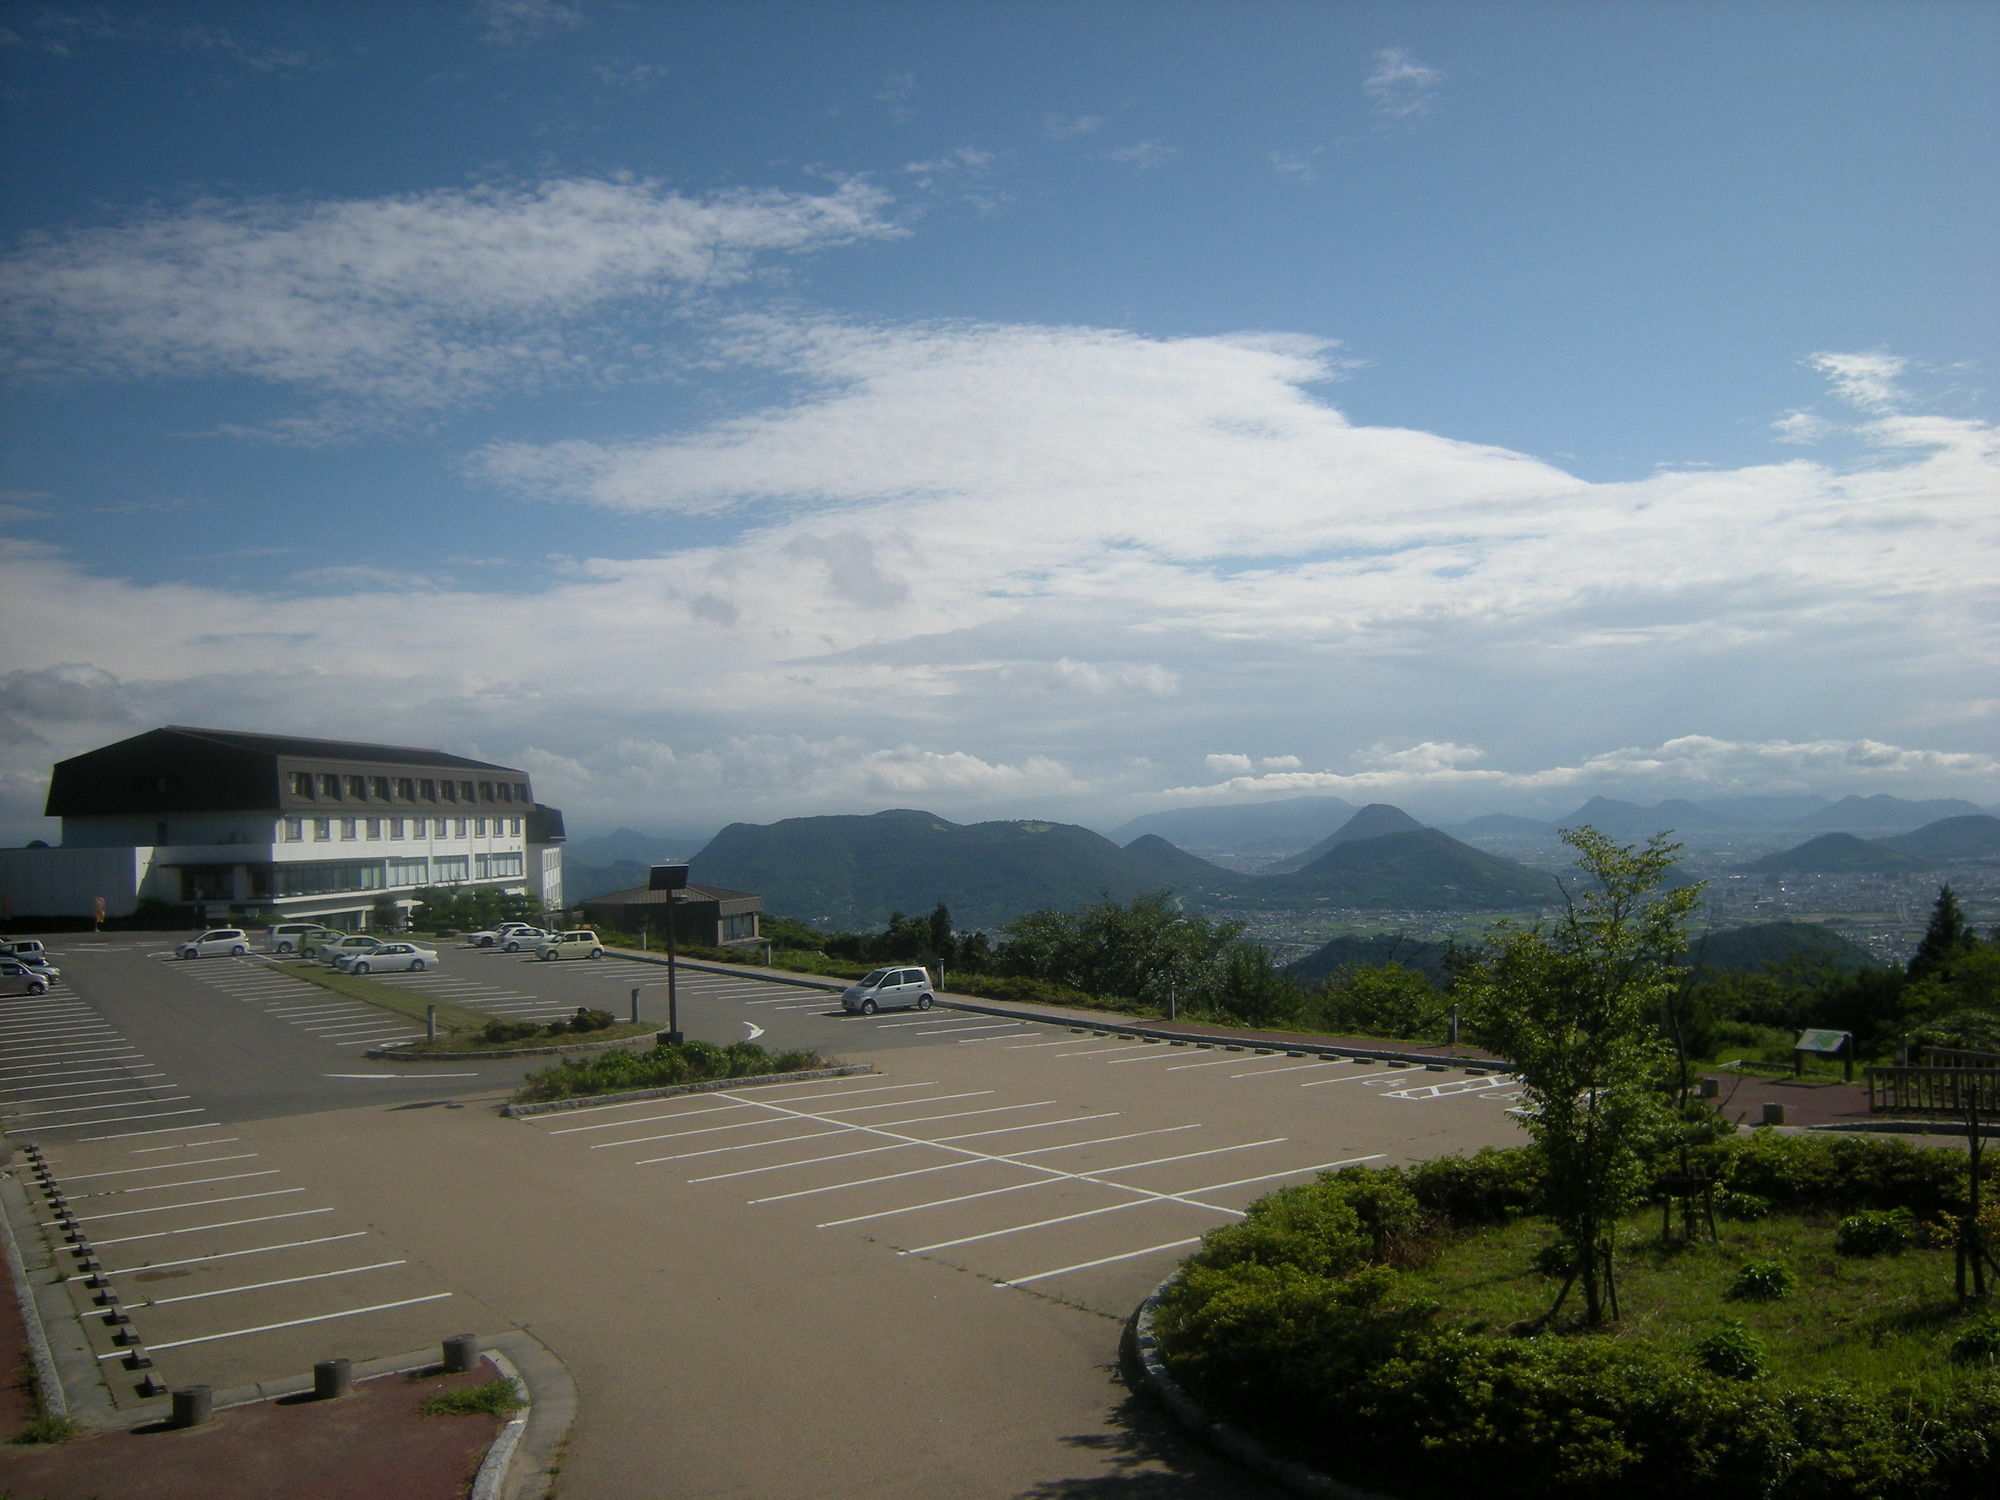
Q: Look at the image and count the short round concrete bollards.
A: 5